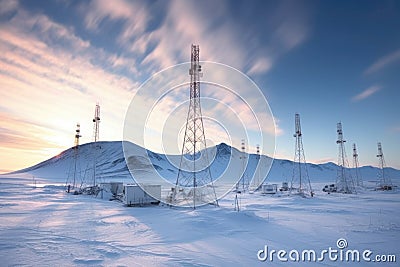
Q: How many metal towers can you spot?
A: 9